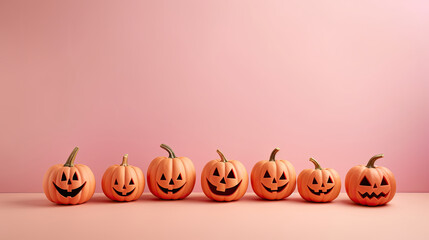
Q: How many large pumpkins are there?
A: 5